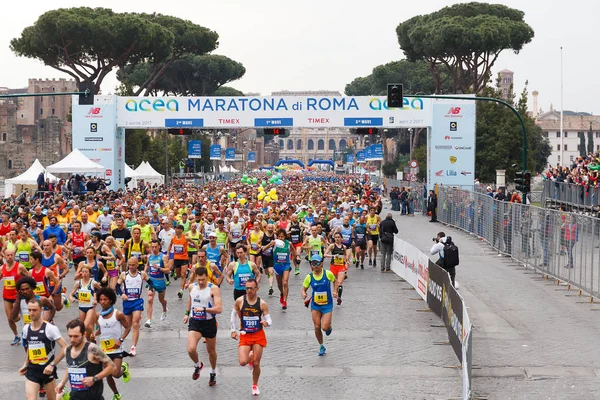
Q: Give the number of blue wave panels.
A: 3